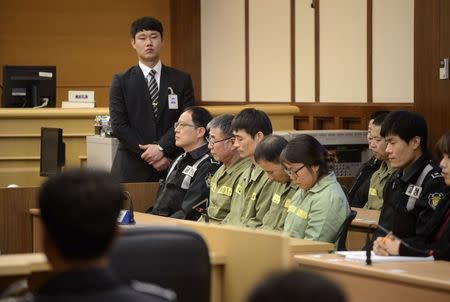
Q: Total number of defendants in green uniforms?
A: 5